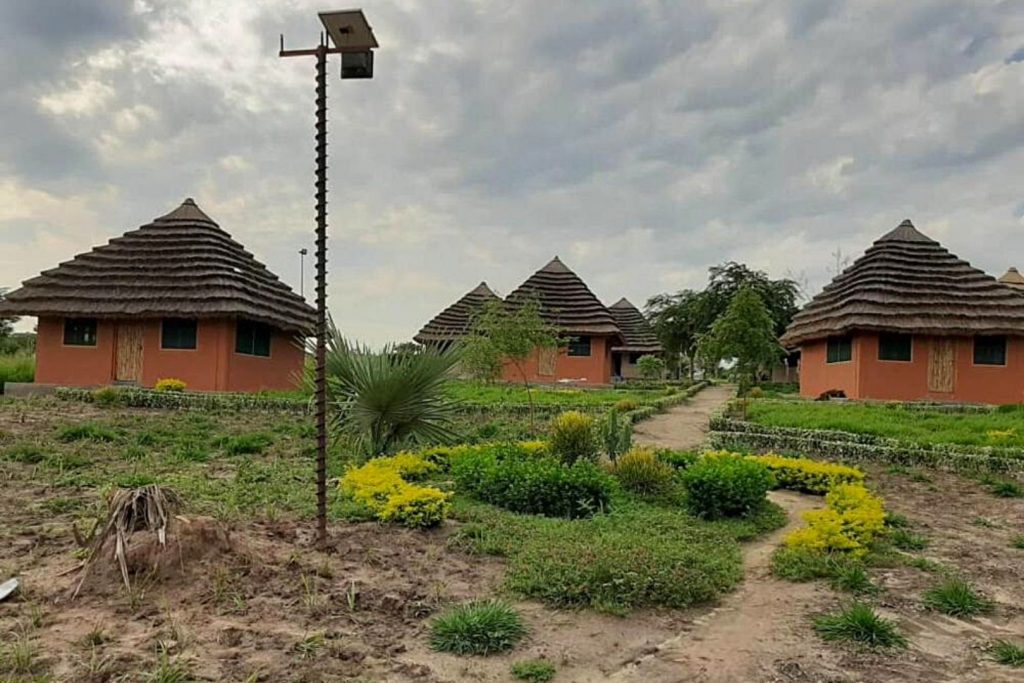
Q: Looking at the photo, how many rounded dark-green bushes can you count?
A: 2